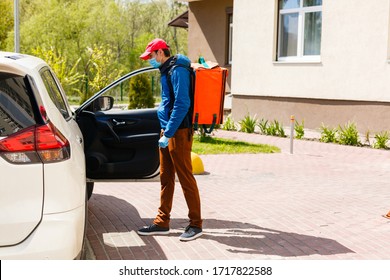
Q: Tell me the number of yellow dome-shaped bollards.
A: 1